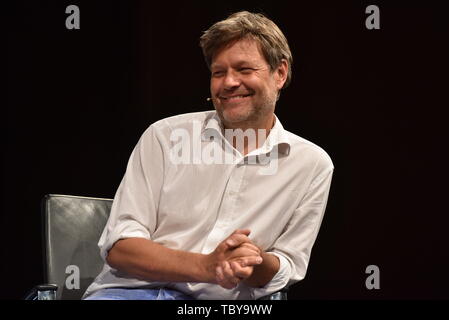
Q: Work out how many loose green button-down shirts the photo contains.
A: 0